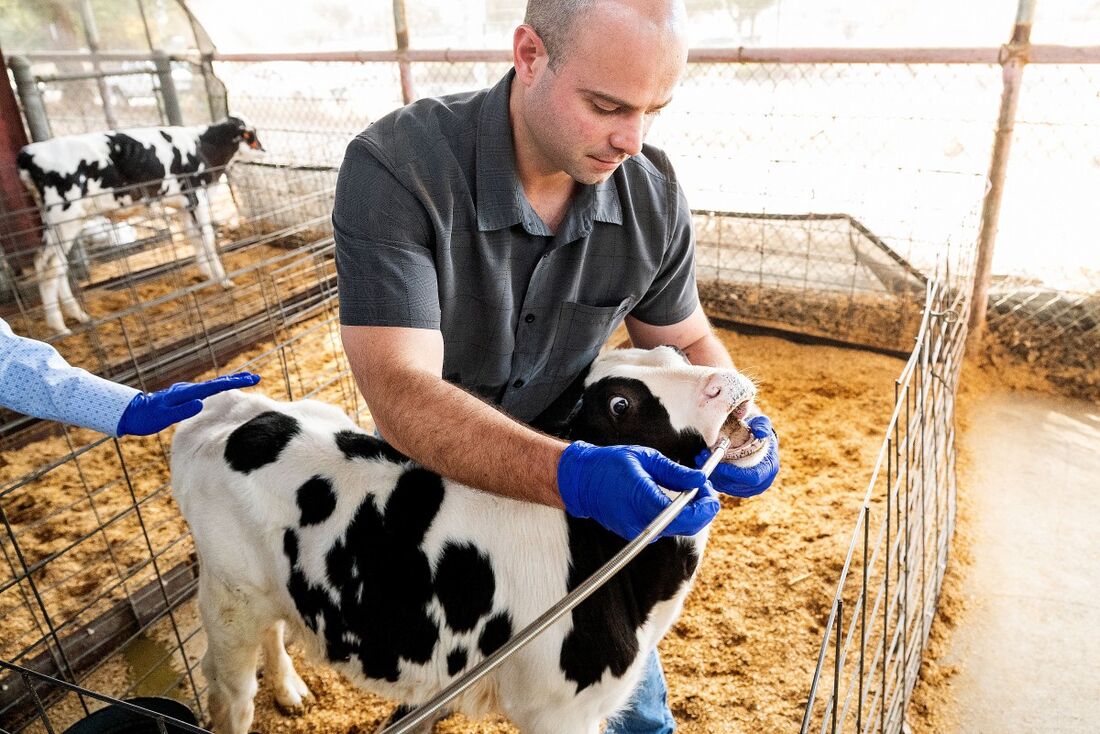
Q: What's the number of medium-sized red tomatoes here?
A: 0